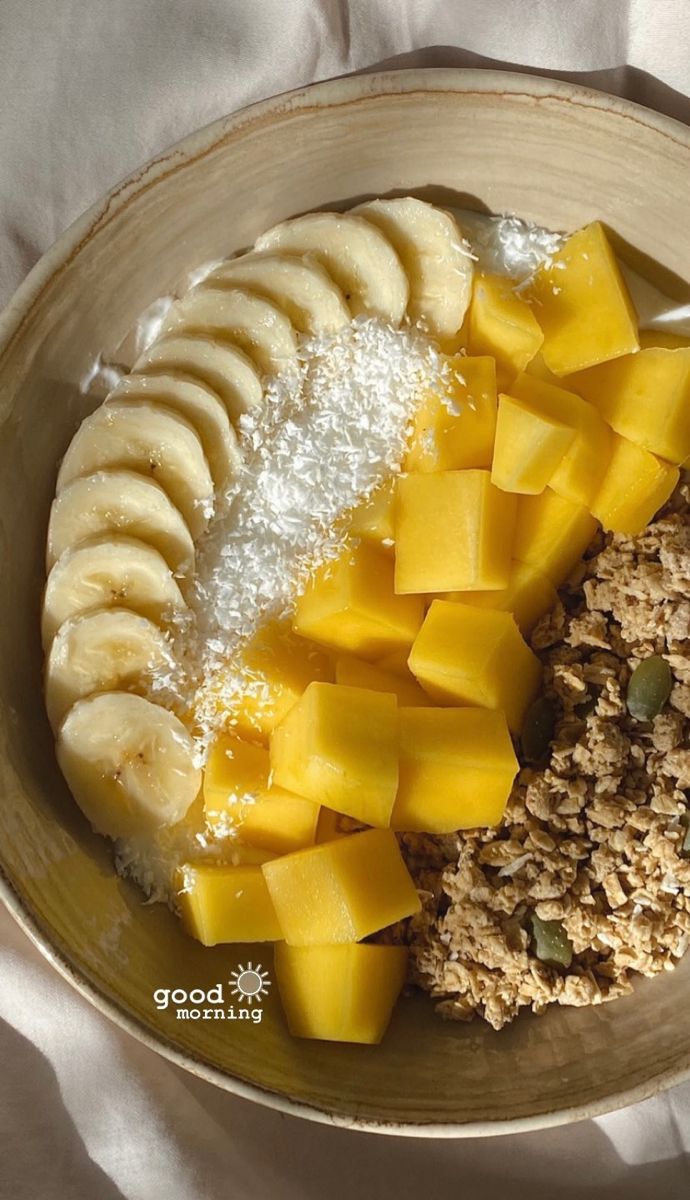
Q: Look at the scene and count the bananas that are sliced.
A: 11